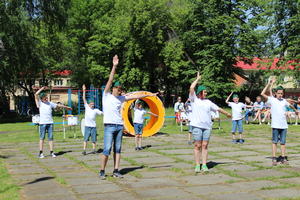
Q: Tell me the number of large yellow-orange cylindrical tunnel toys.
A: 1